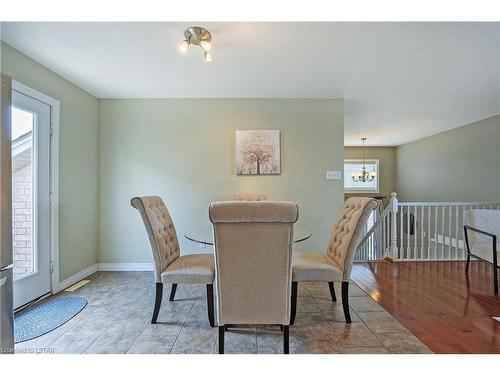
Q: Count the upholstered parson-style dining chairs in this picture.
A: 4